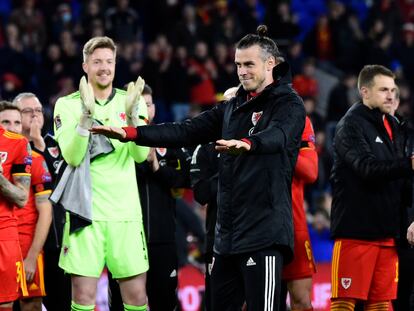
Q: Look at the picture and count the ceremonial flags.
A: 0